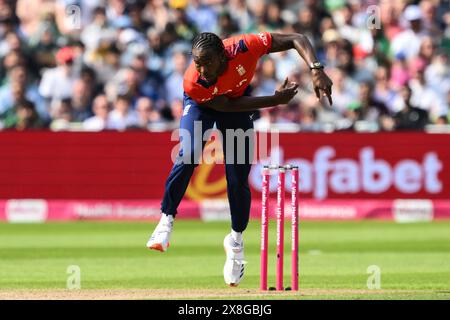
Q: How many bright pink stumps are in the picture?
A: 3